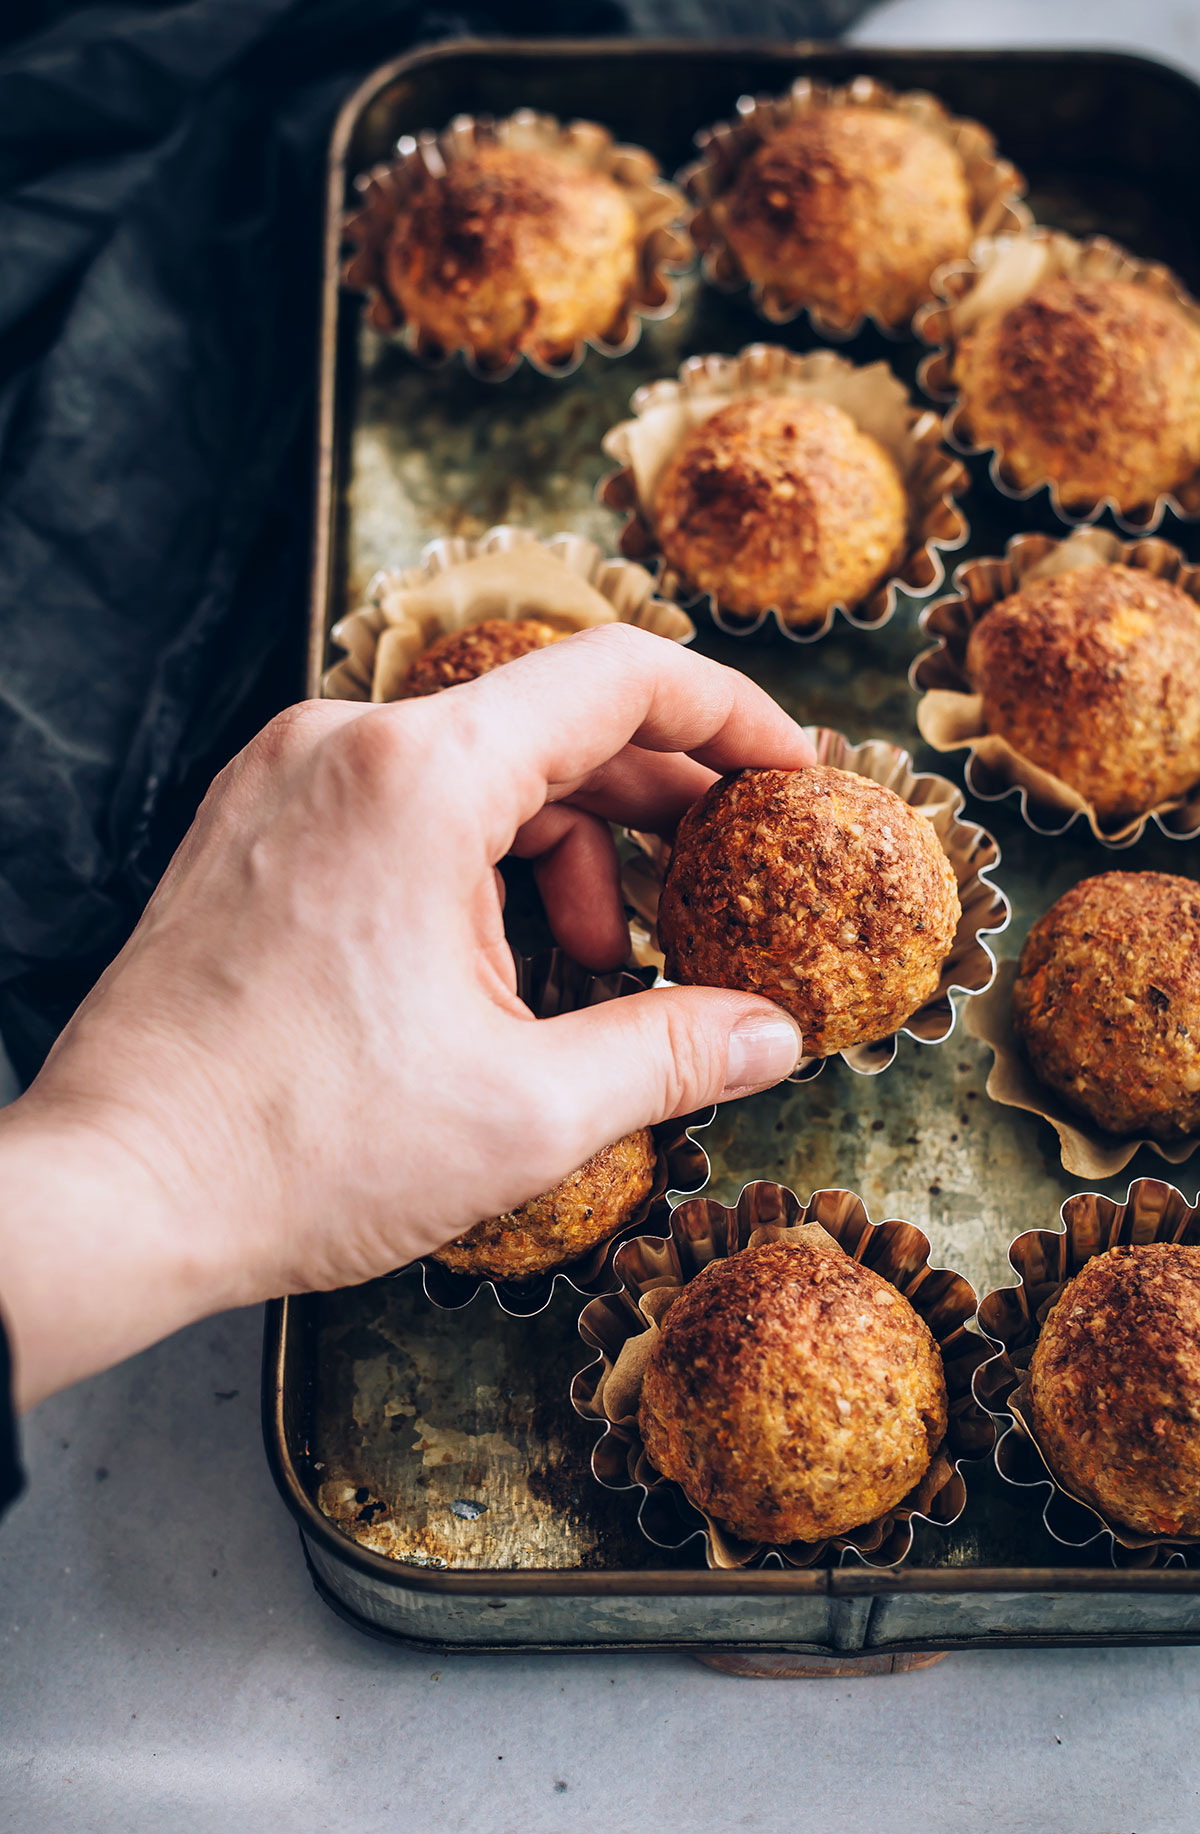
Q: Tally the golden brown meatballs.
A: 11